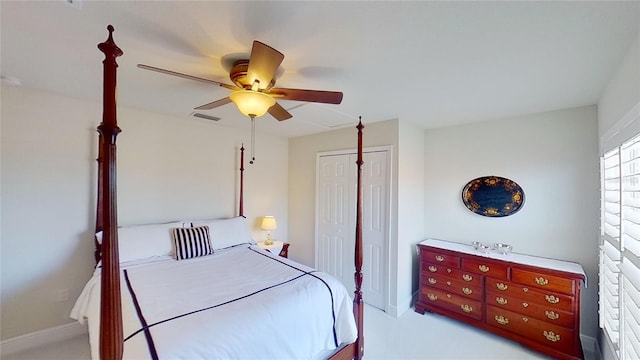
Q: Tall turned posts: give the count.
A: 4